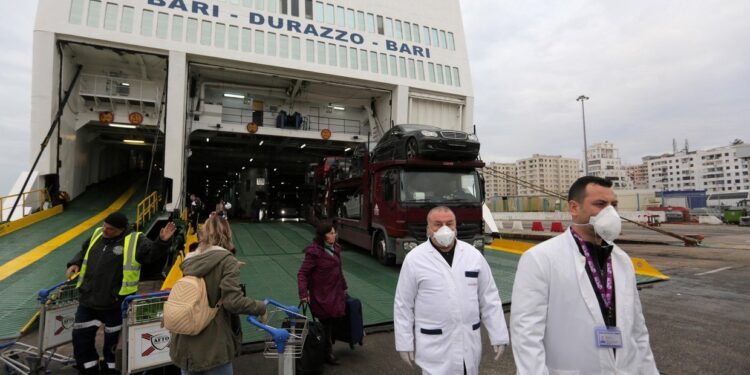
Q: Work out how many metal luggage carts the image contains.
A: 3